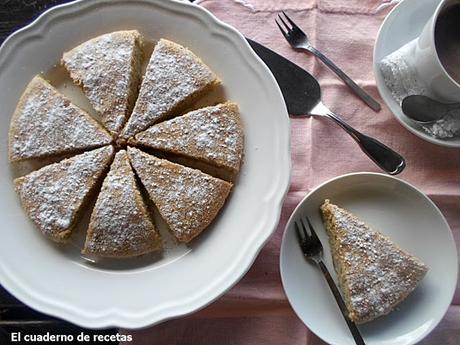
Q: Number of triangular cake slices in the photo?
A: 8